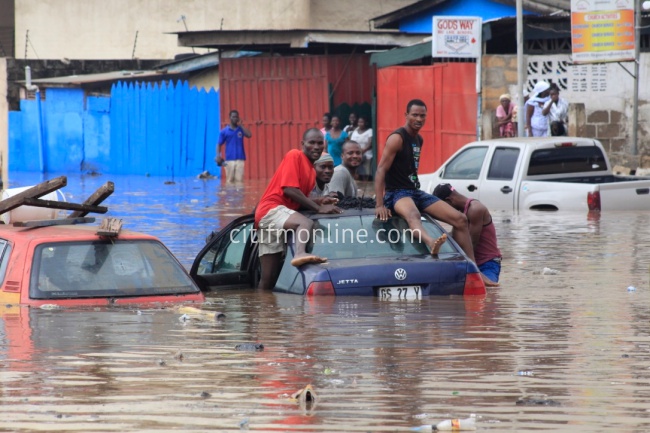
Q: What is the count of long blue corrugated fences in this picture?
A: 1